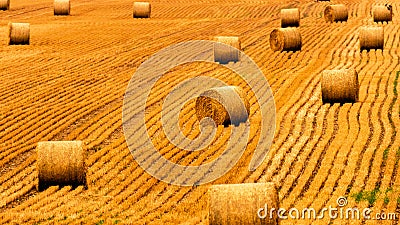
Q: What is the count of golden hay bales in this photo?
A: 14